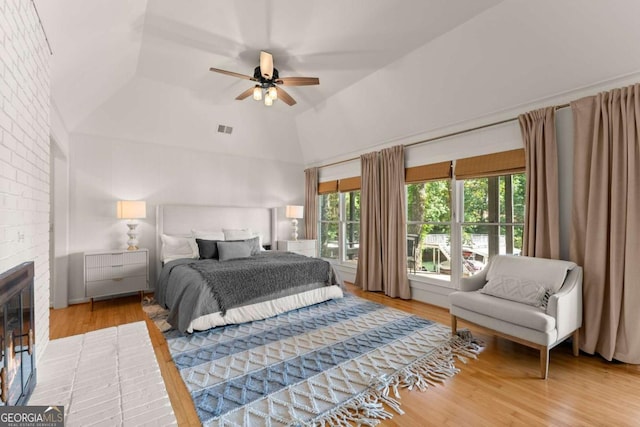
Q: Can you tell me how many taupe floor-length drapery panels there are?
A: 5